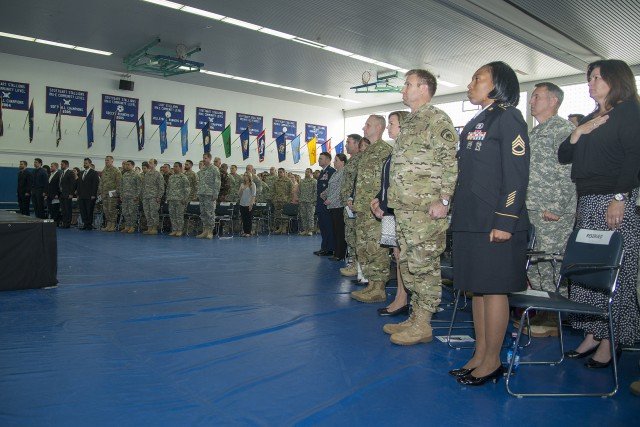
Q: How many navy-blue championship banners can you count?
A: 8